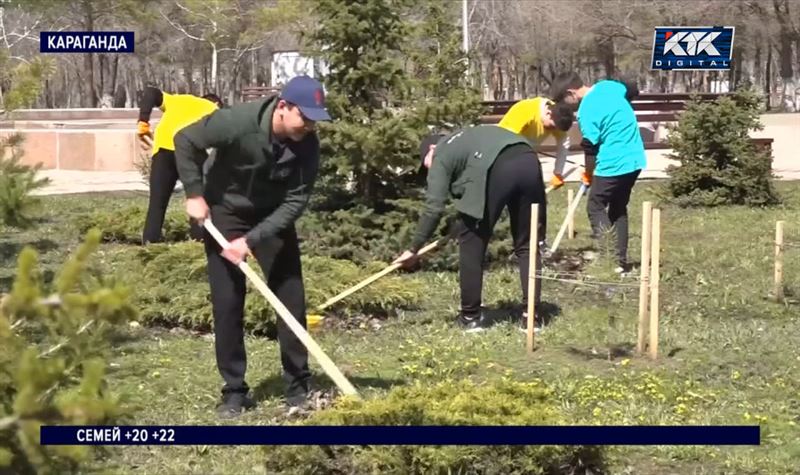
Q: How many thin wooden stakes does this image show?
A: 5